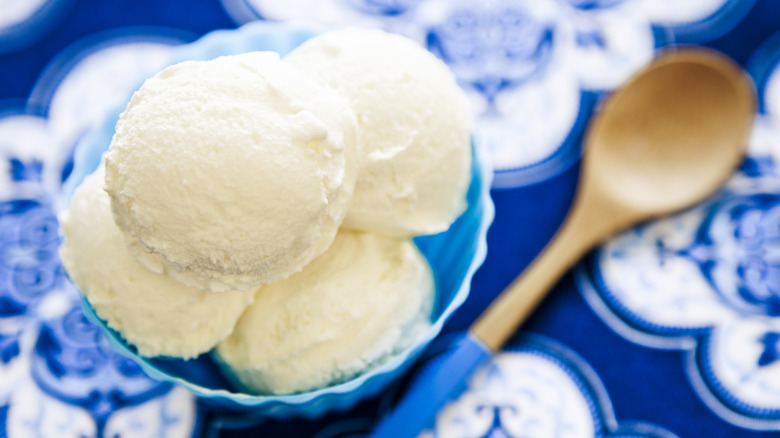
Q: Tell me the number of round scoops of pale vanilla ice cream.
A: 4